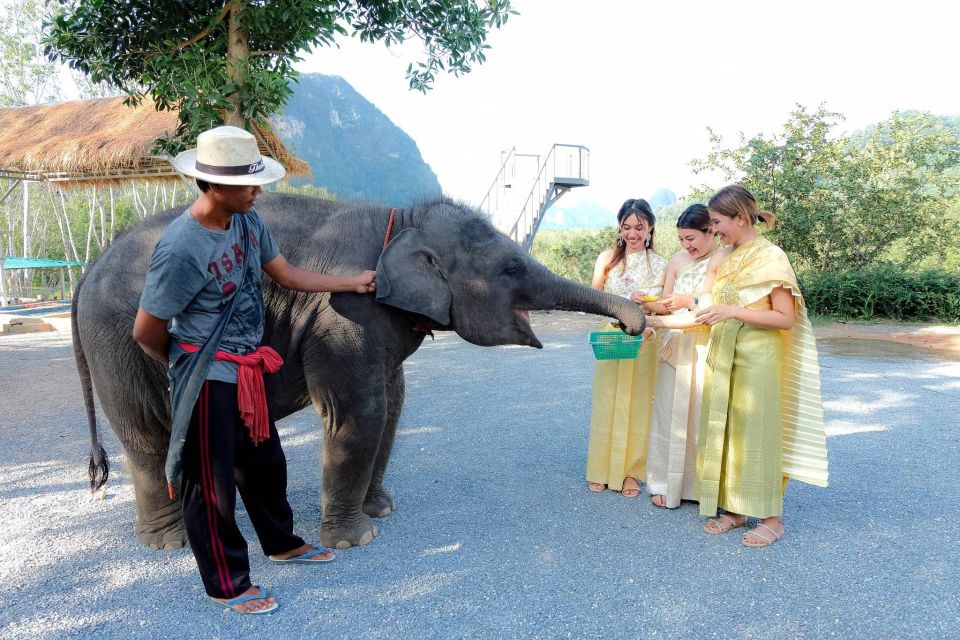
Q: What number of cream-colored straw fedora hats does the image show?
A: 1